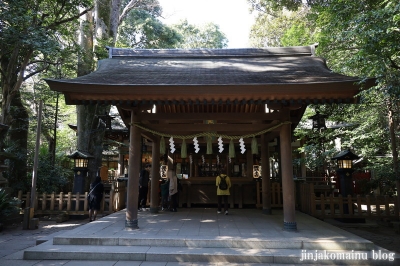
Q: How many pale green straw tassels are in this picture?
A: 5